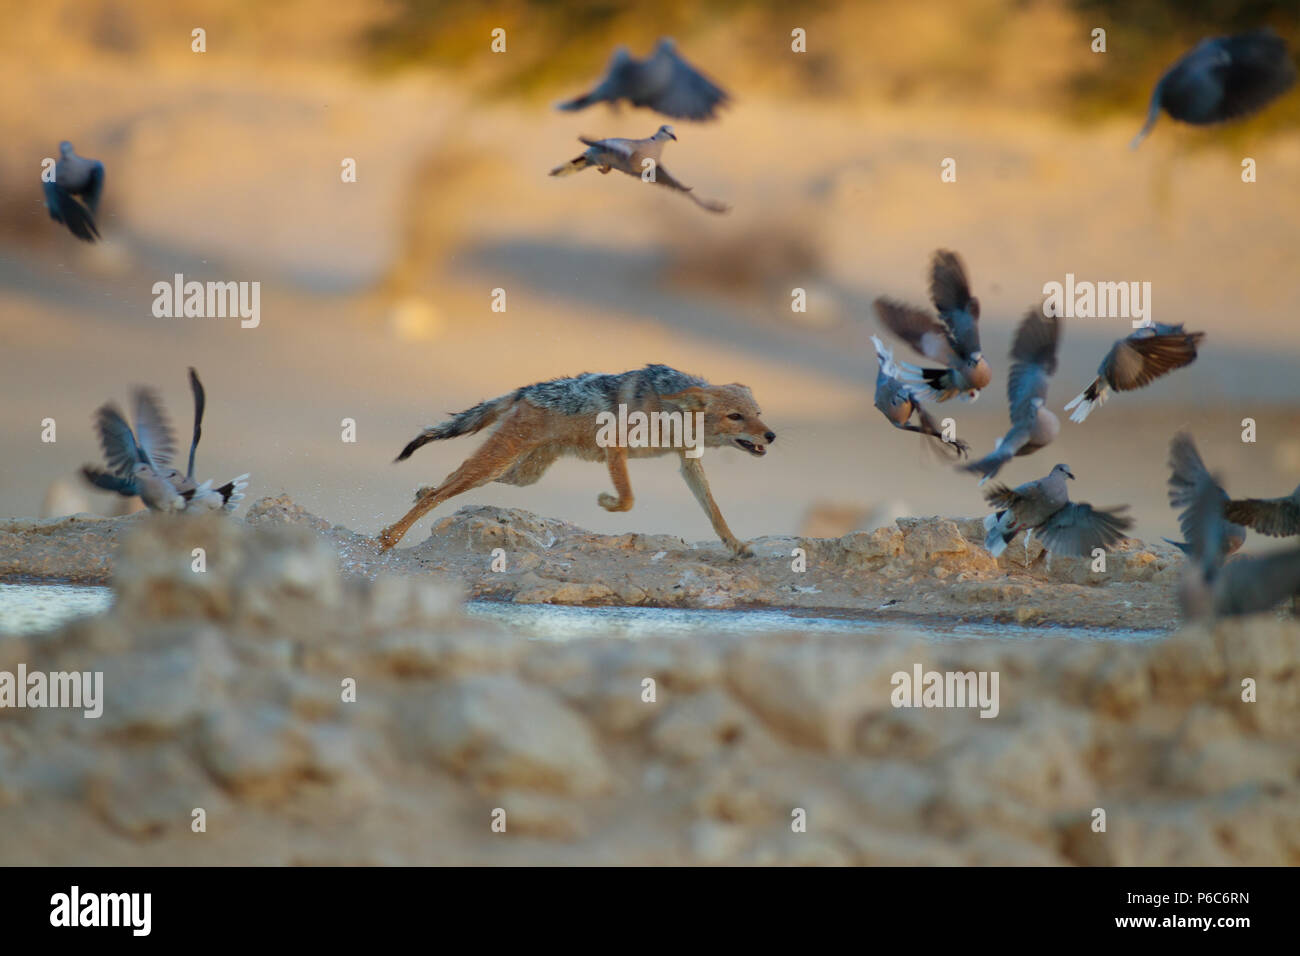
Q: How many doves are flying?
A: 14